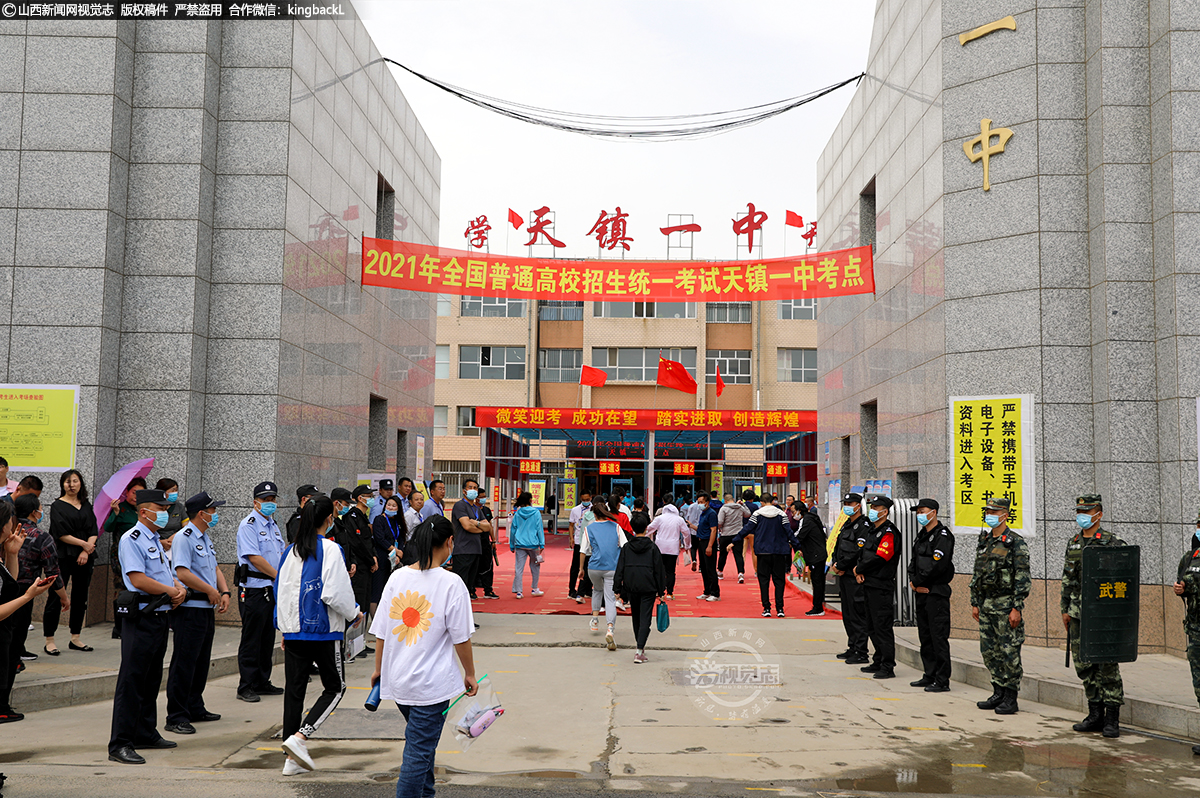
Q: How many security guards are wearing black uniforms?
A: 6